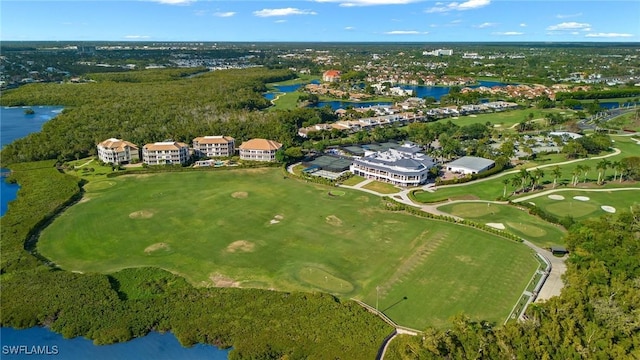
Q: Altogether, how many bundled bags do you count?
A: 0